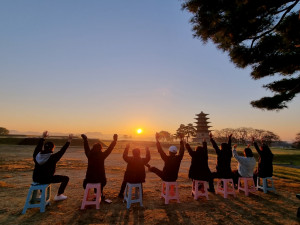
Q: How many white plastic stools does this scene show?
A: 0